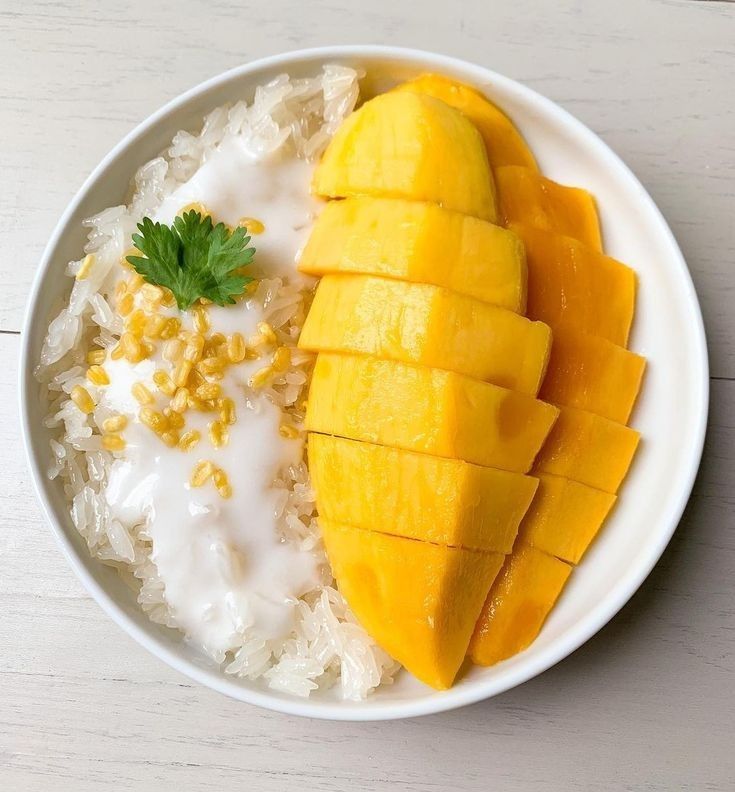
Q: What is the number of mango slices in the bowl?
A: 13